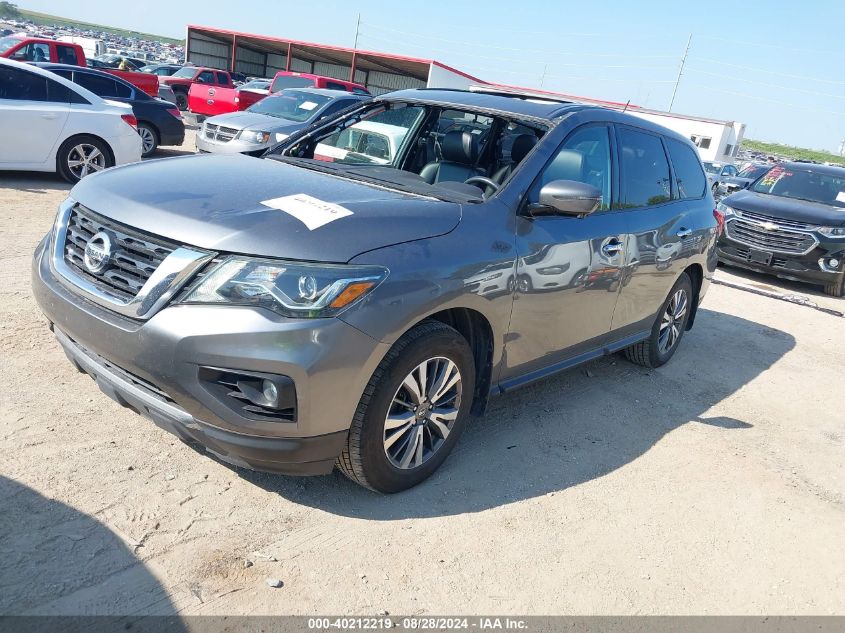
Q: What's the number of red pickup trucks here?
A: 3